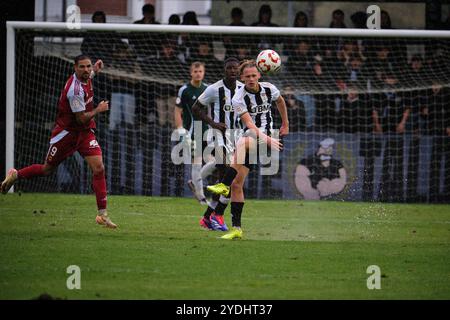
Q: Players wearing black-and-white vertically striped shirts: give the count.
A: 2